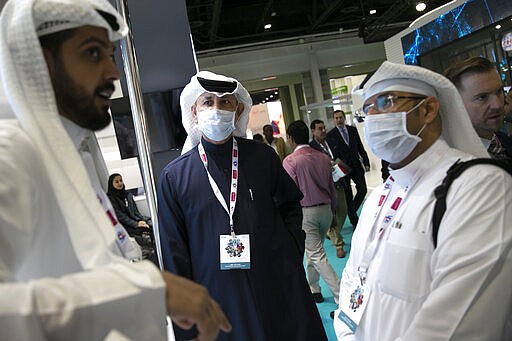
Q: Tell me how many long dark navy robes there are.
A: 1